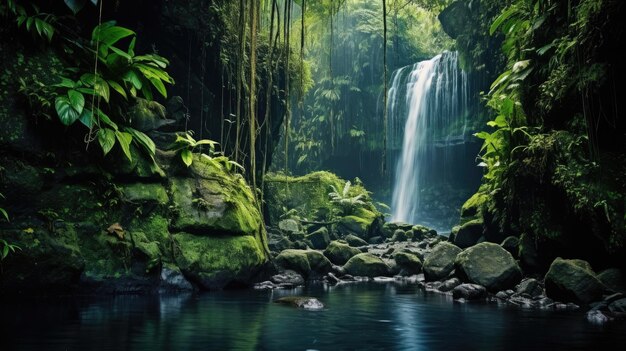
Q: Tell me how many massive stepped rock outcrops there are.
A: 1